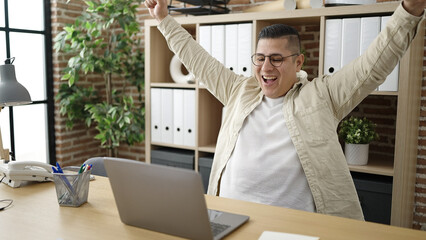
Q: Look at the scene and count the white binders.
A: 12